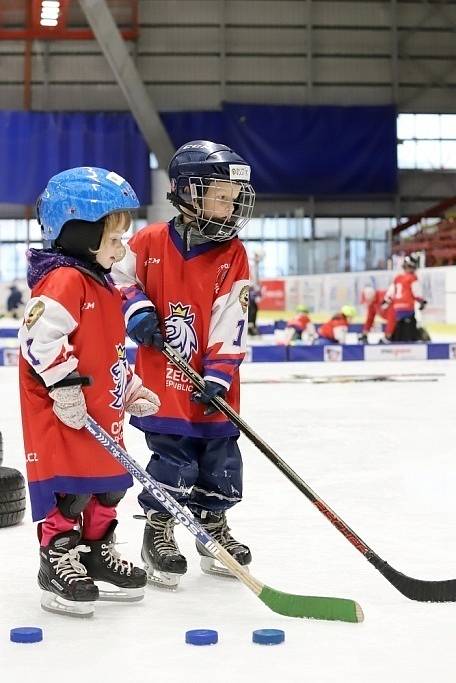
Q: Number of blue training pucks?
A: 3